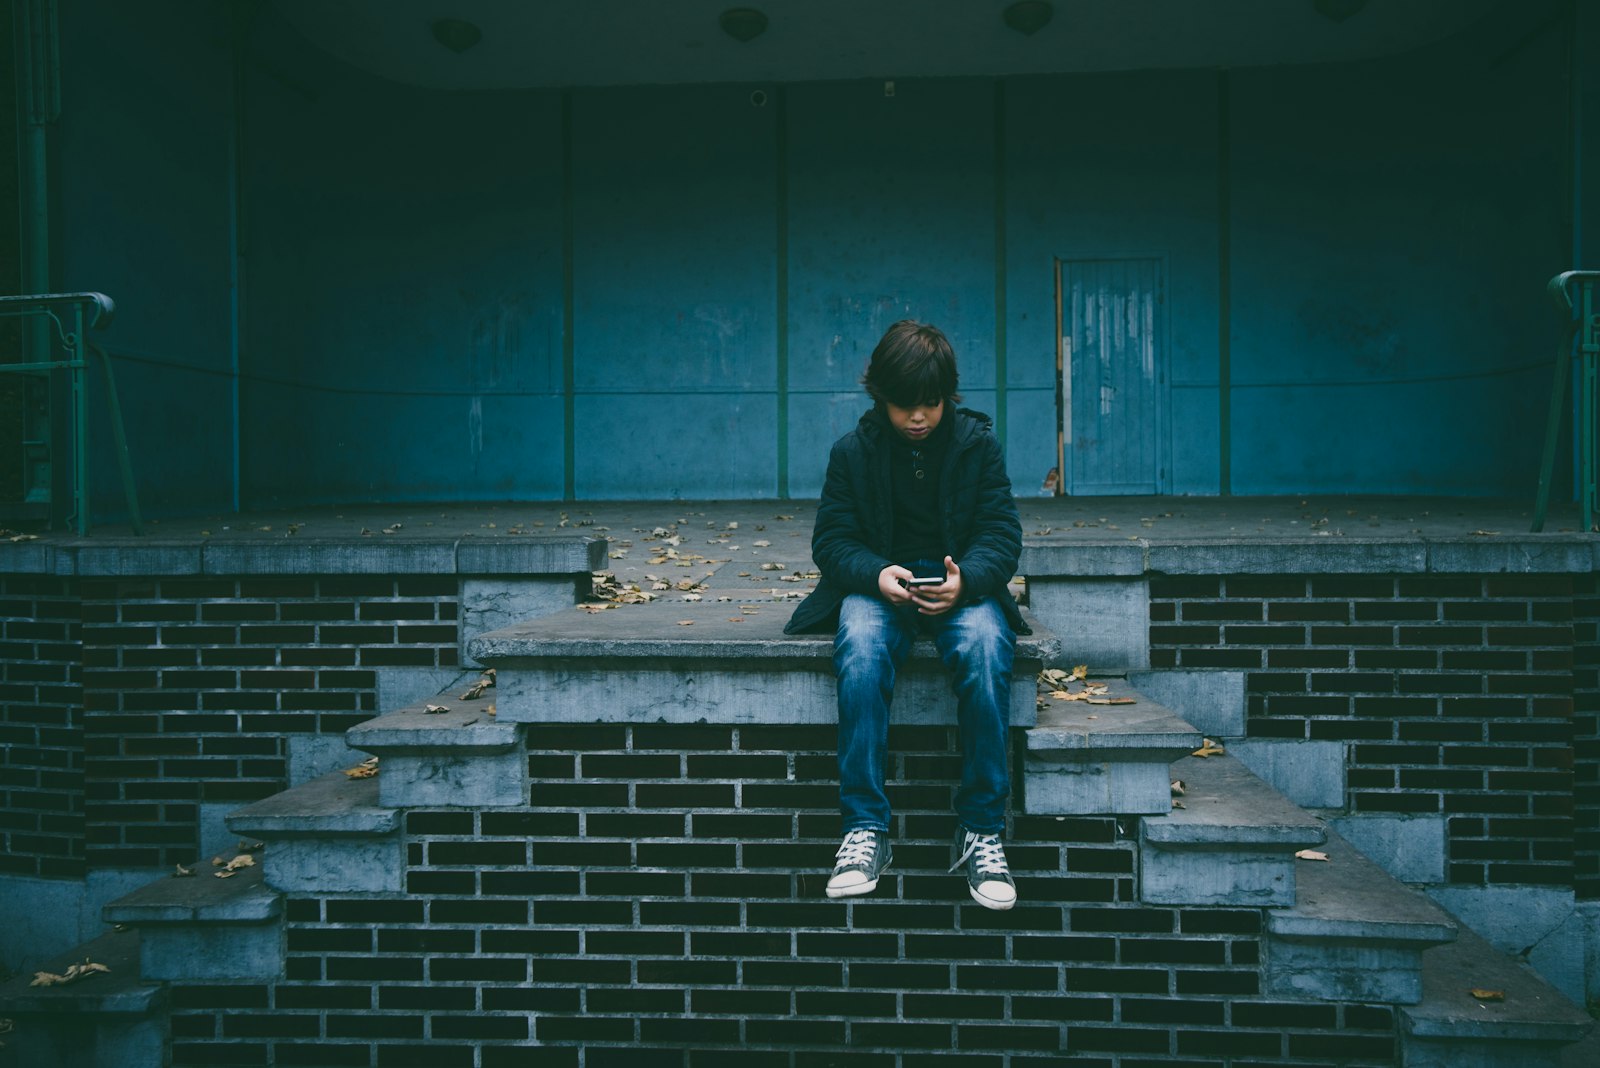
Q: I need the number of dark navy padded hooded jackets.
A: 1